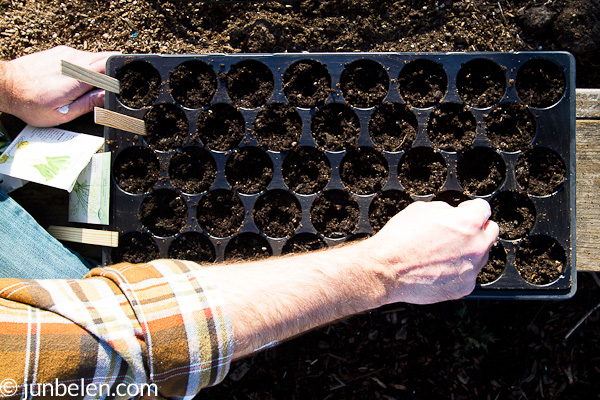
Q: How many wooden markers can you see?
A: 3